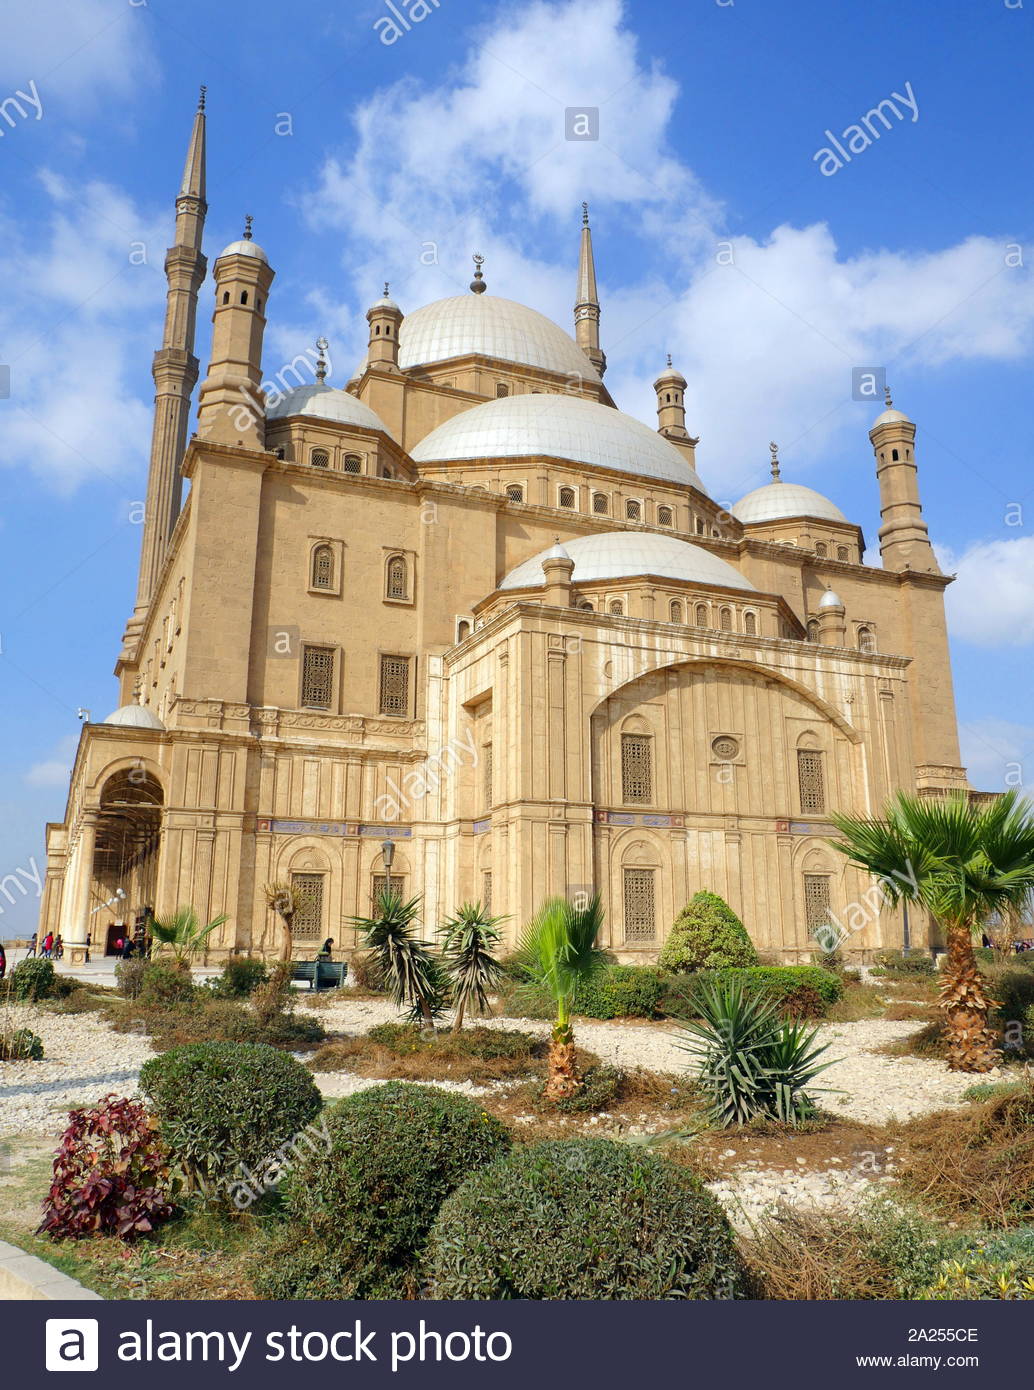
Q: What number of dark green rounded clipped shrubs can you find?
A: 3